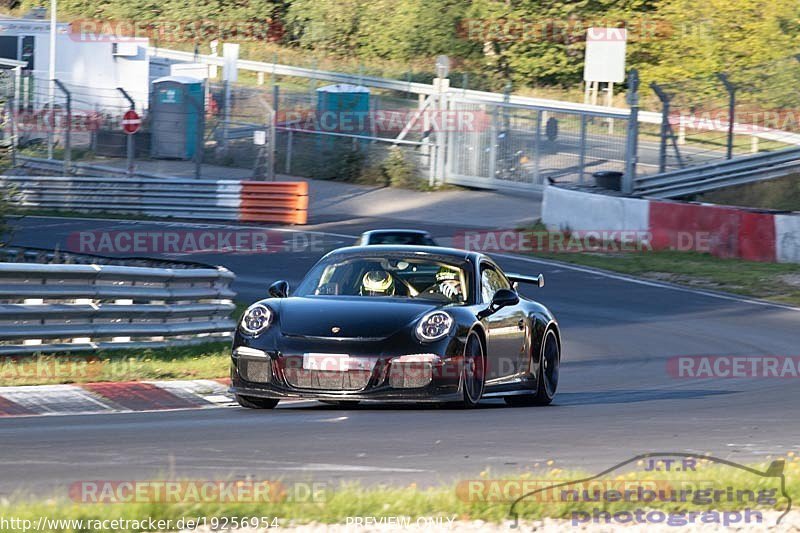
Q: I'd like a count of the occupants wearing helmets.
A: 2